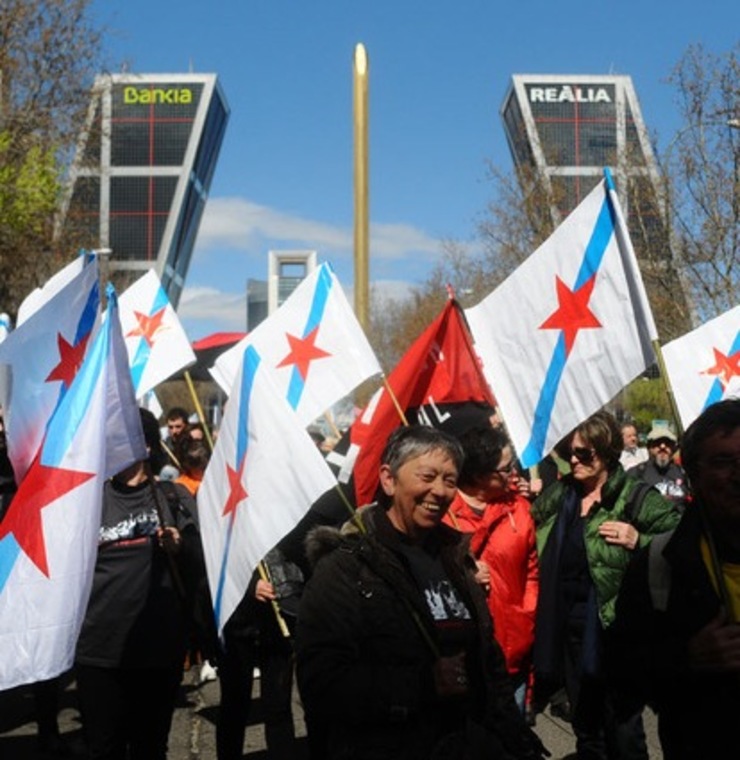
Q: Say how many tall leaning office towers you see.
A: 2